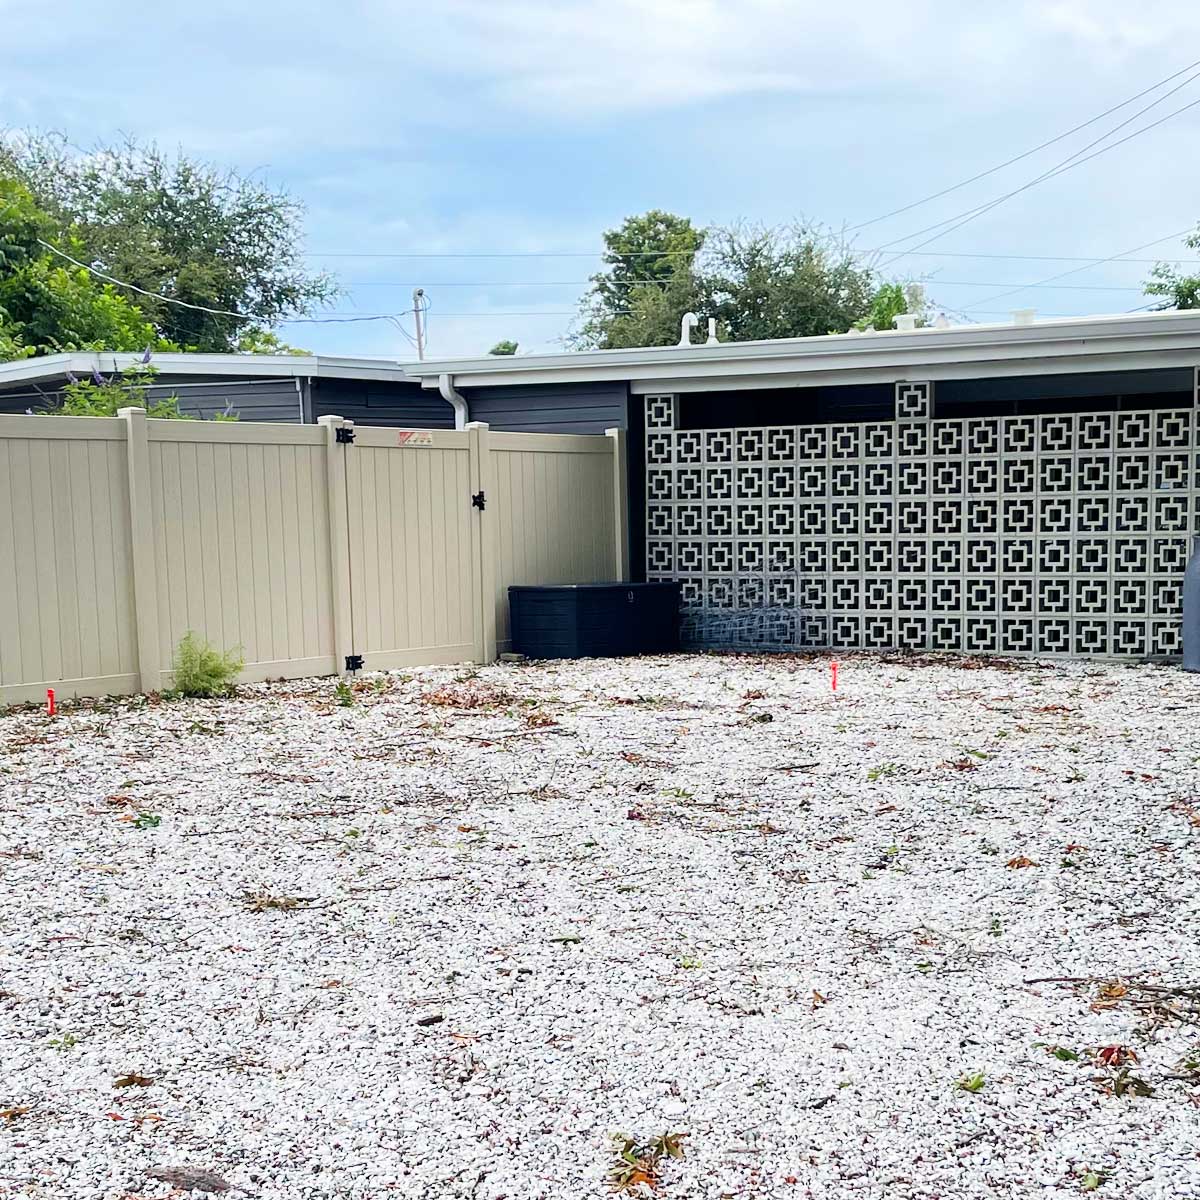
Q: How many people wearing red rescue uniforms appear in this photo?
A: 0